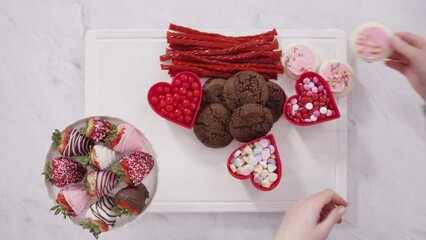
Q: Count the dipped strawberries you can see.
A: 10